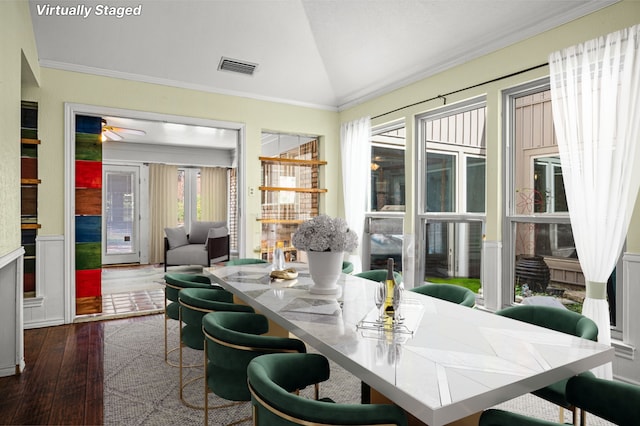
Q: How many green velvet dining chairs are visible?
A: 10